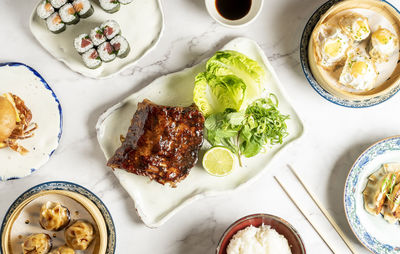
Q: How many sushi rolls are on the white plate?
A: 13